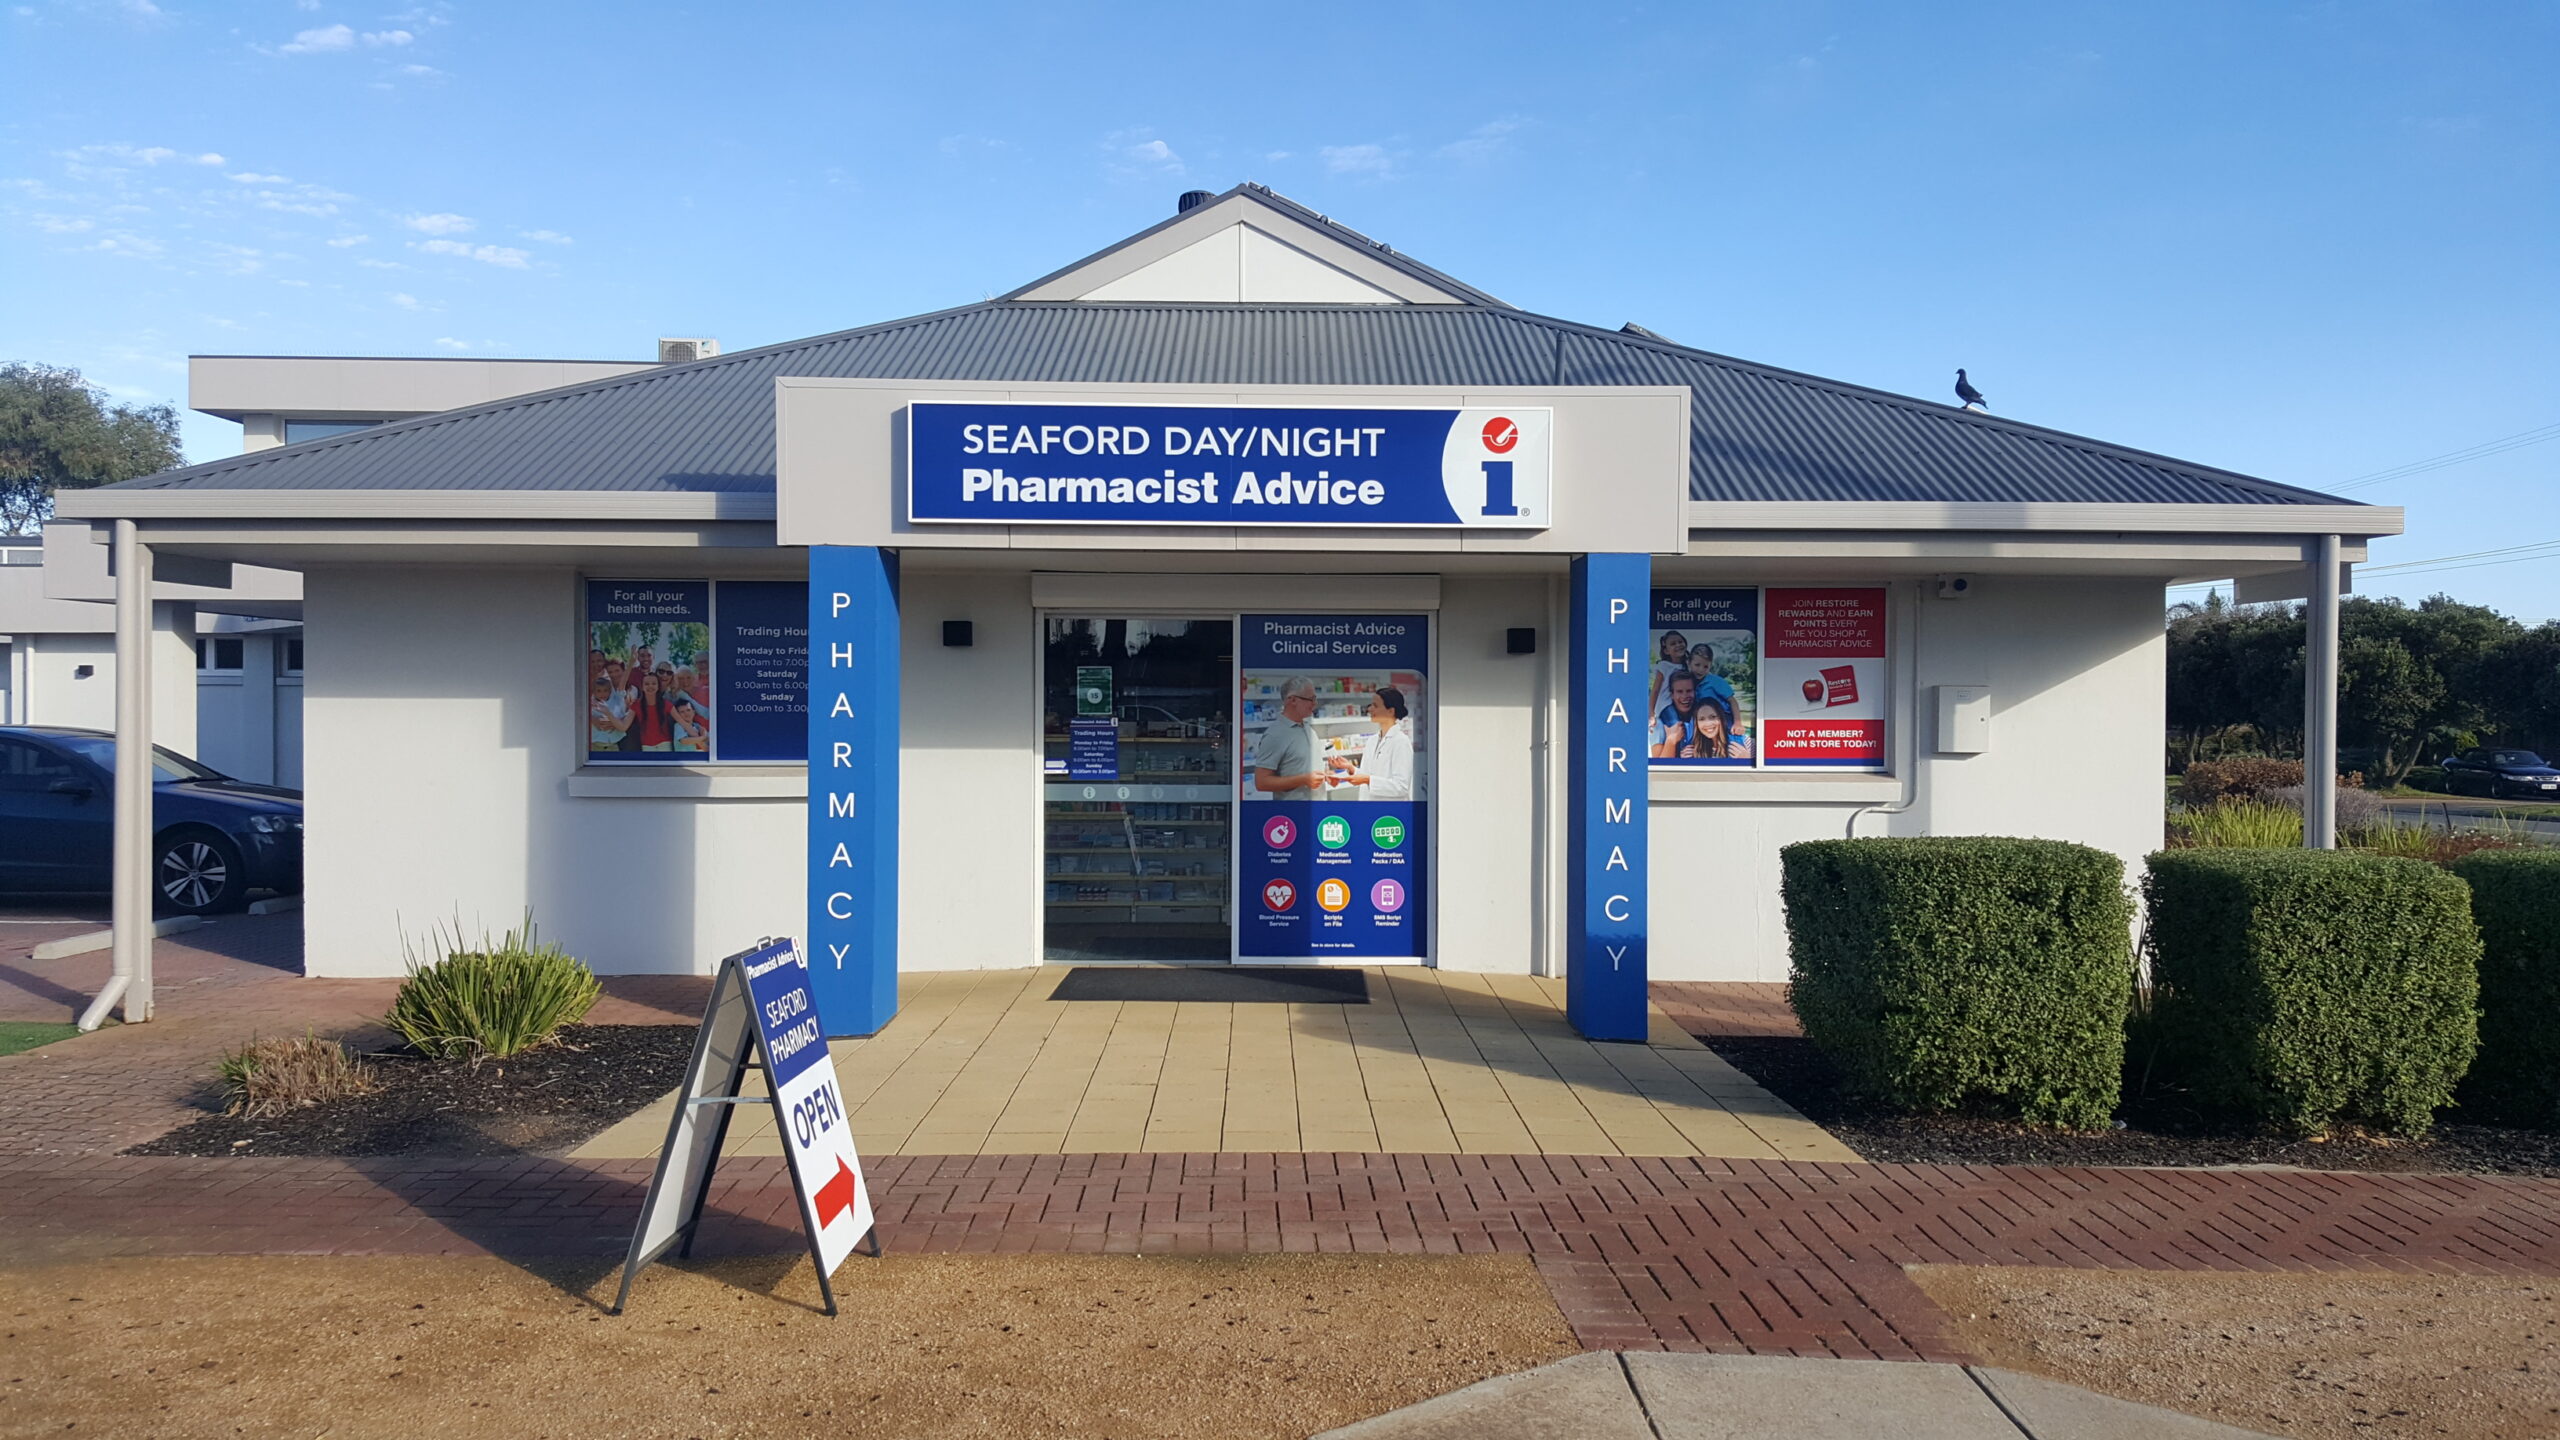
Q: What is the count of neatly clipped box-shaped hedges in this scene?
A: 3